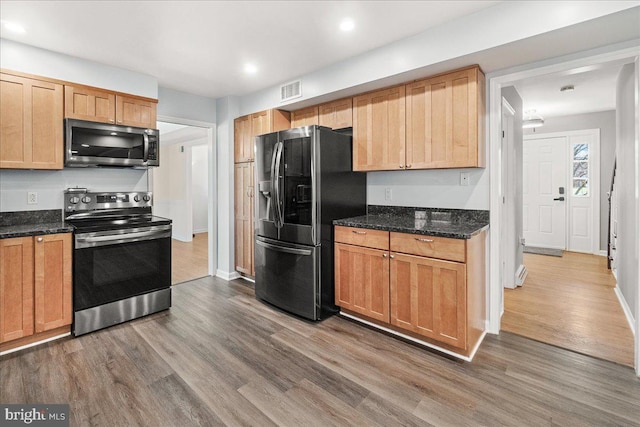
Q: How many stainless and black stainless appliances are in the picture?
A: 3